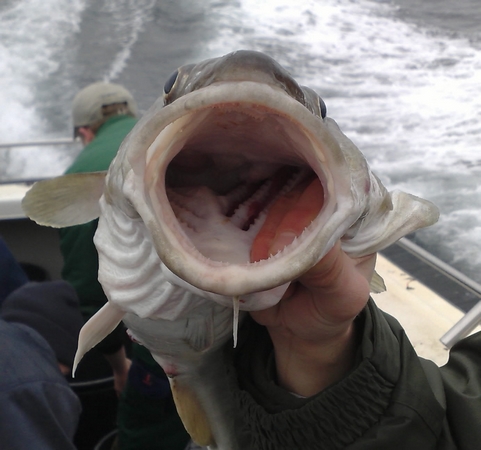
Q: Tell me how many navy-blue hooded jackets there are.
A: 1